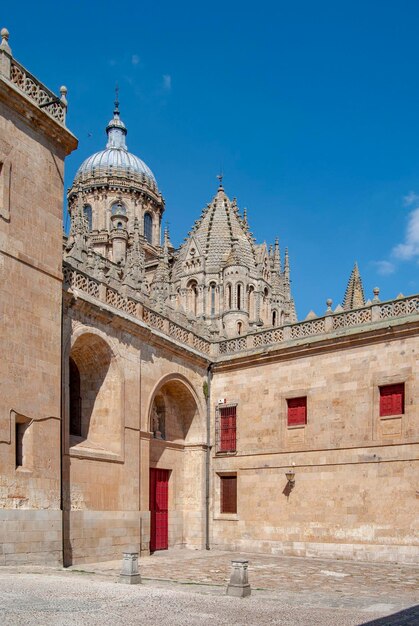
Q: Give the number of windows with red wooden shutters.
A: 3